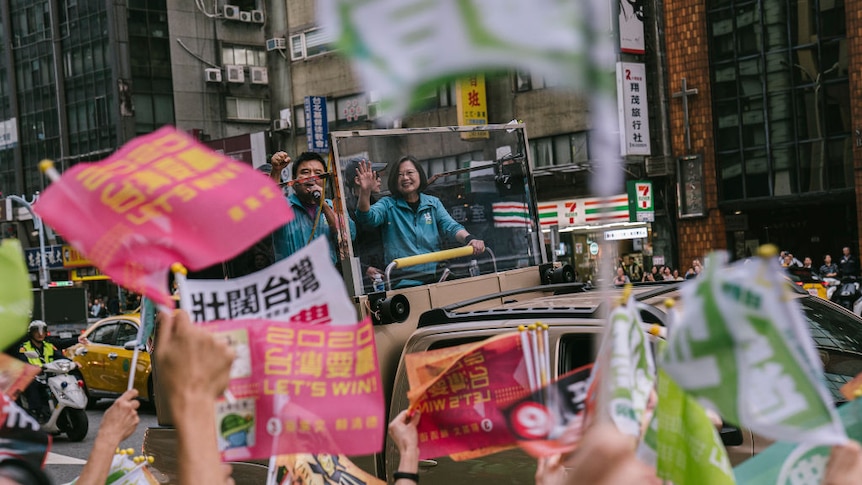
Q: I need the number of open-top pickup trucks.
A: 1